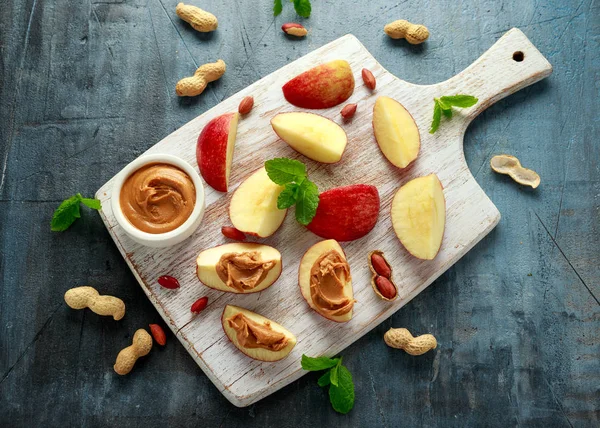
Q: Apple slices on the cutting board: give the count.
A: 10